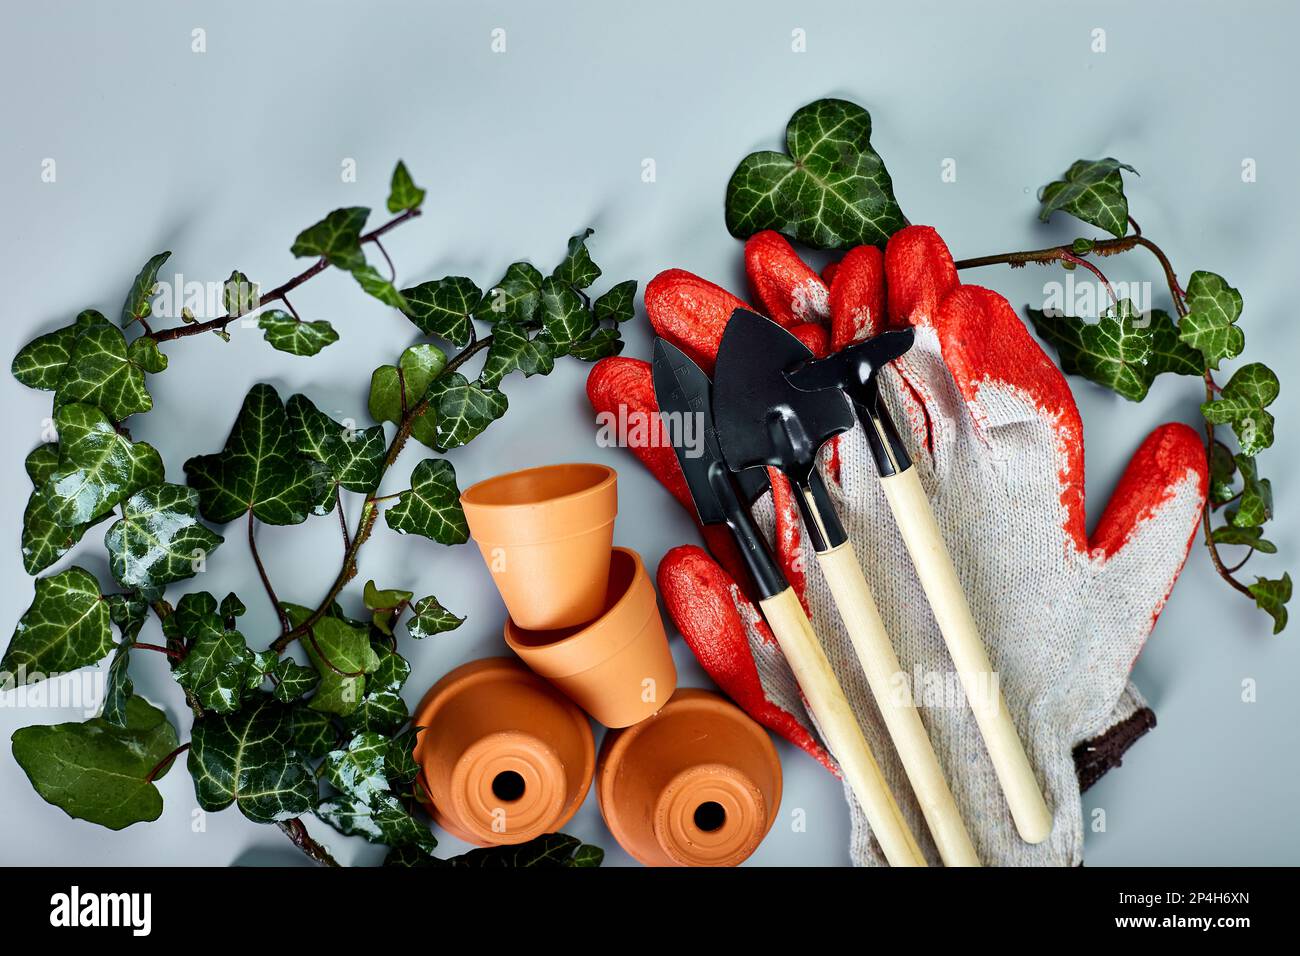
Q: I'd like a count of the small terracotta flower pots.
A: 4